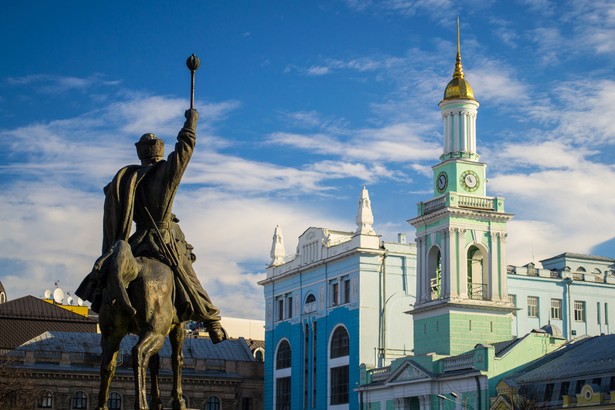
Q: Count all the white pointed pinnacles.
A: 2